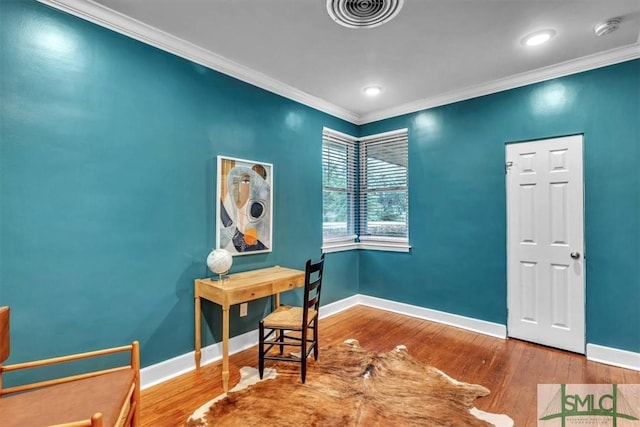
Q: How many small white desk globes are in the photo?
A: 1